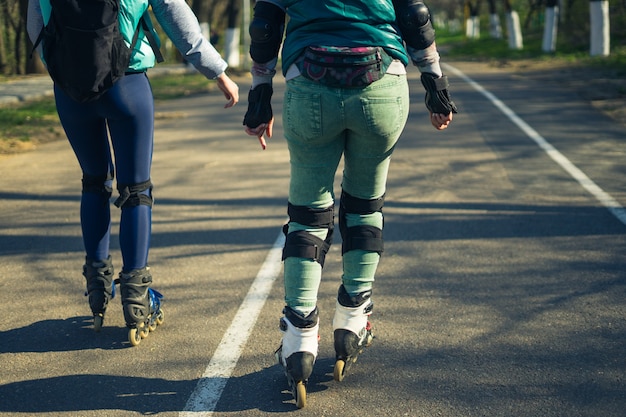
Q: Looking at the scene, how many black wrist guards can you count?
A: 2